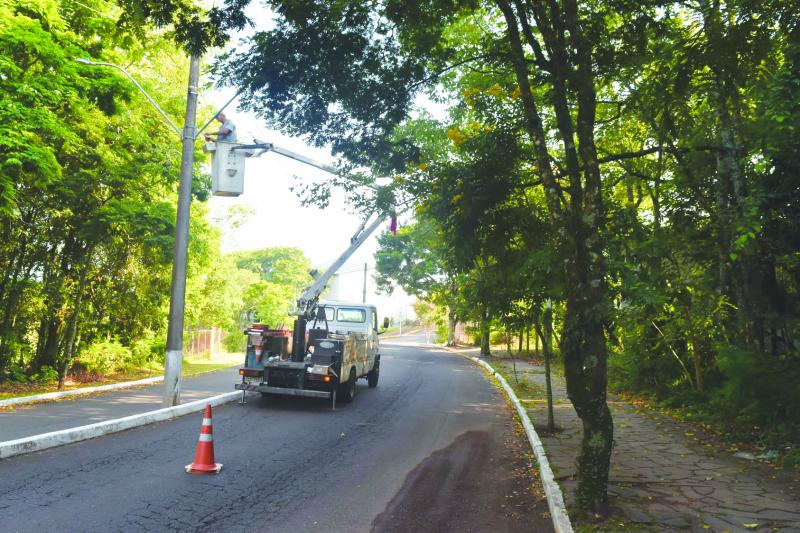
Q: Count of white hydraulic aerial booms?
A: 1